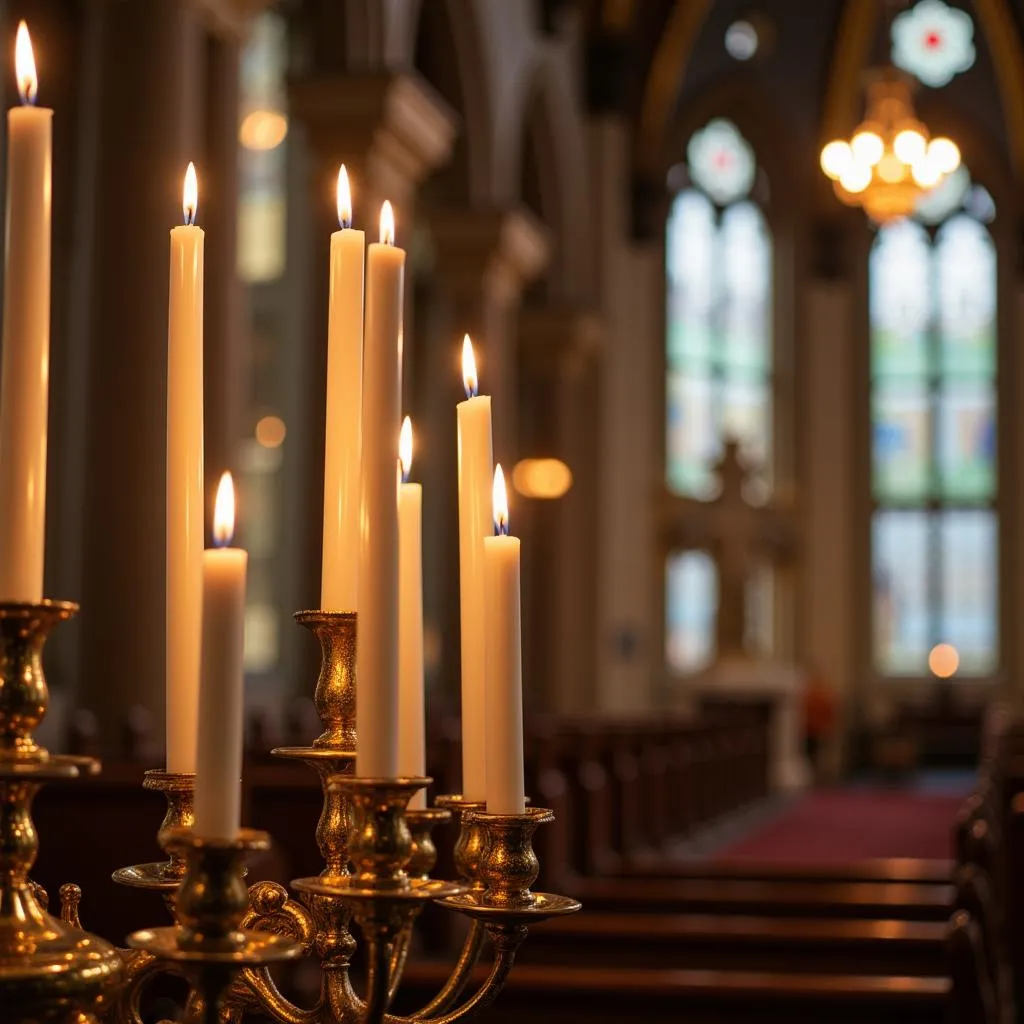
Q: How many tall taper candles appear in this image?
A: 8